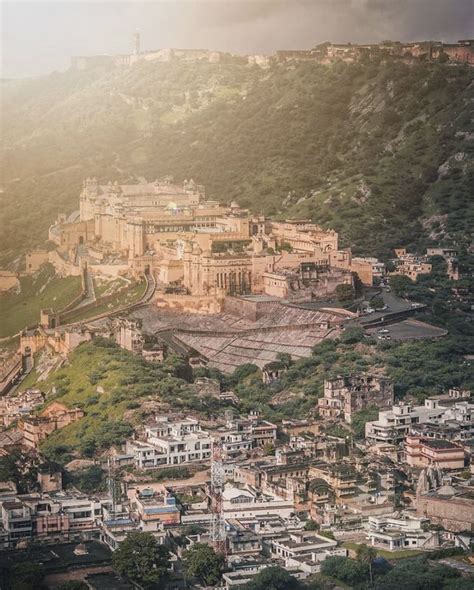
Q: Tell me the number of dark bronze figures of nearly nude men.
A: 0